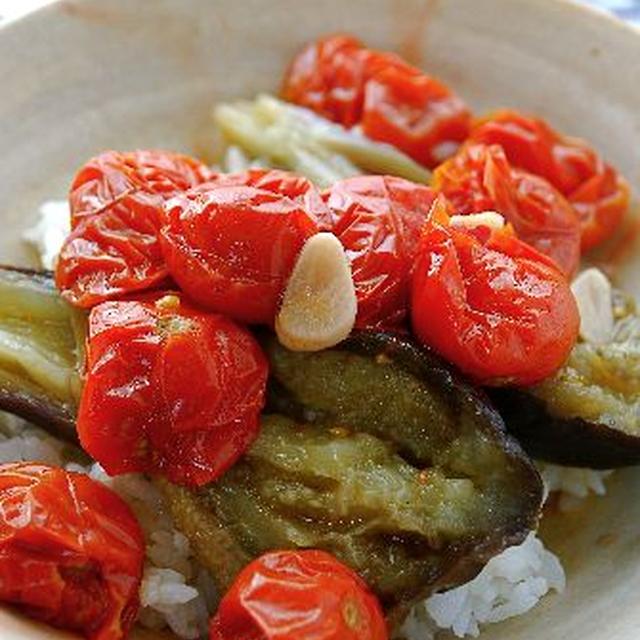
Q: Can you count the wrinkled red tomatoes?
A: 11